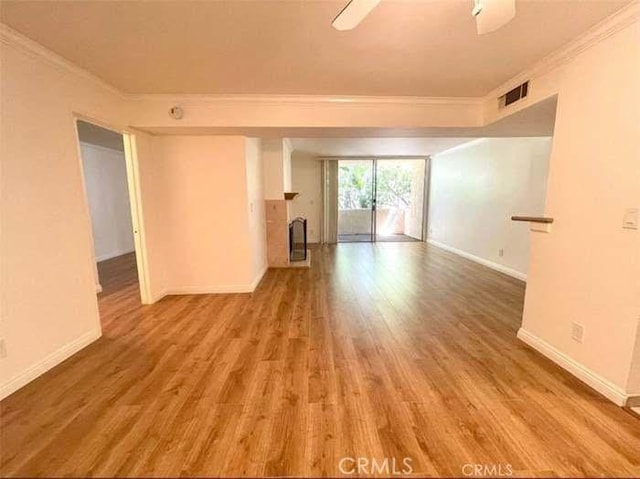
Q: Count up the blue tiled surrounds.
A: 0